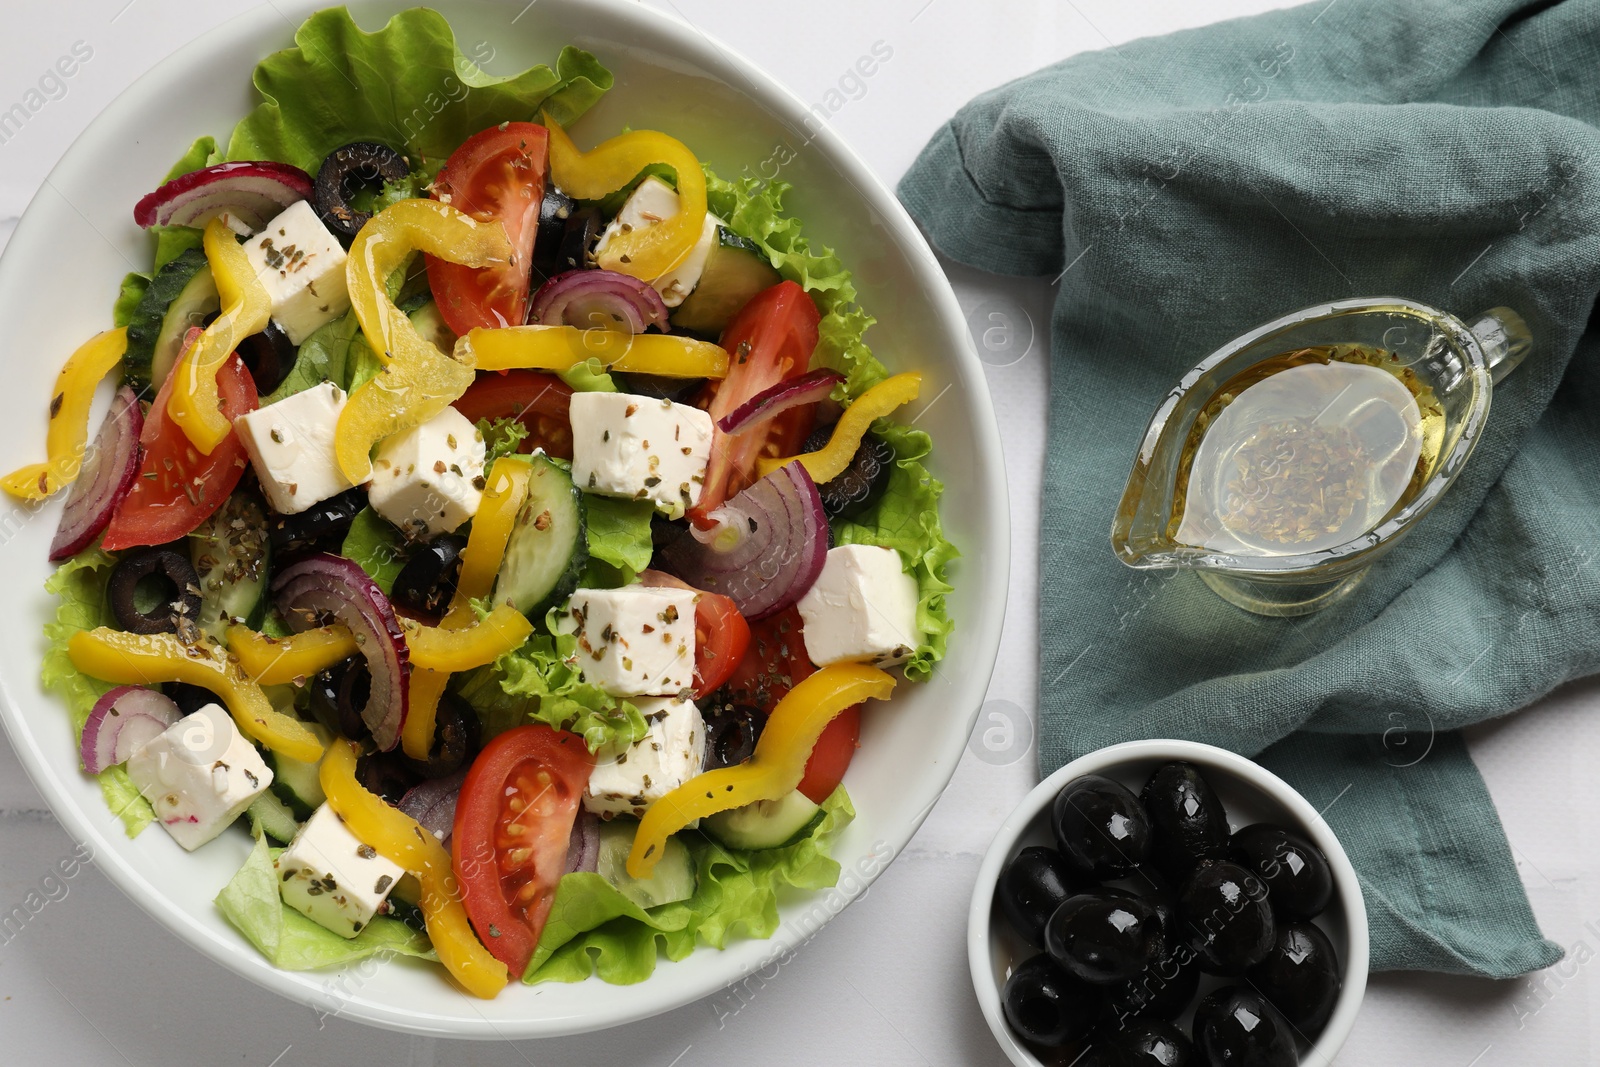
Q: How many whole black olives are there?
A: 11